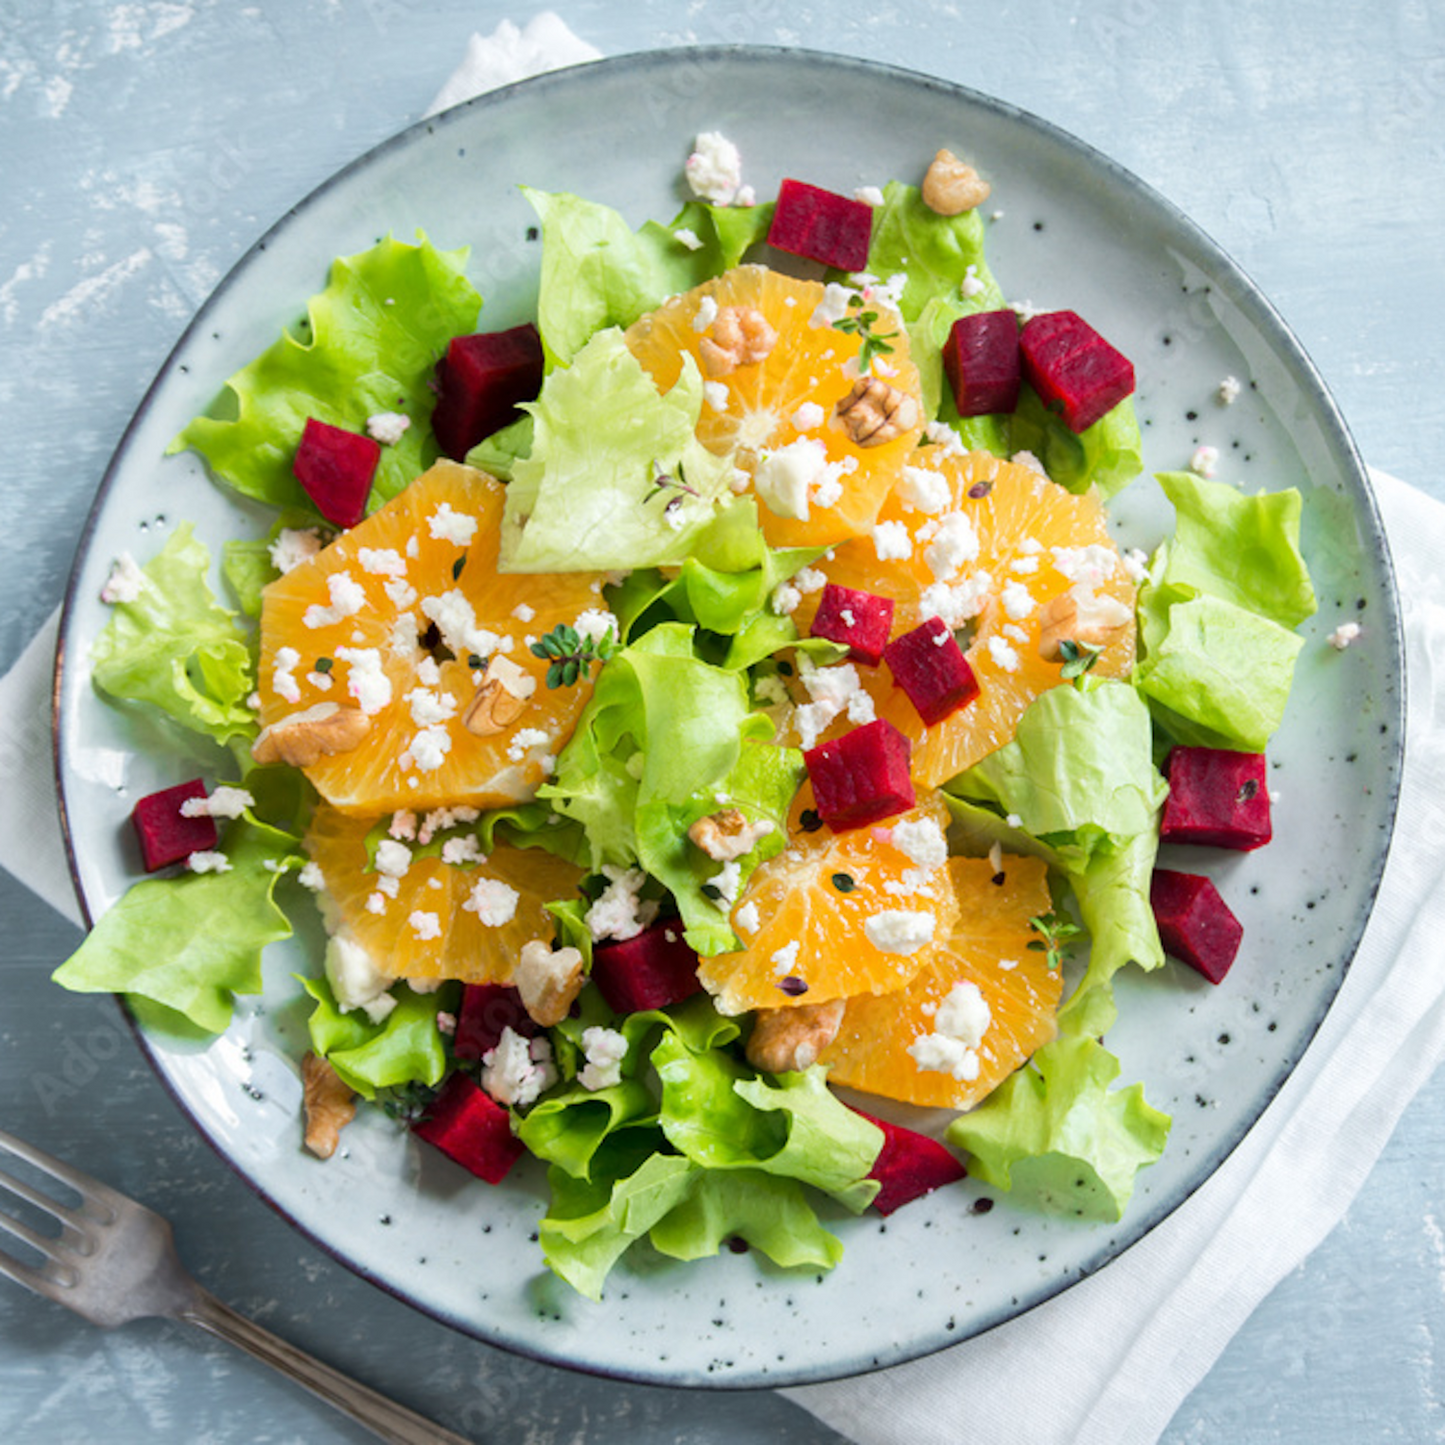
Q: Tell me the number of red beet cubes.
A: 15